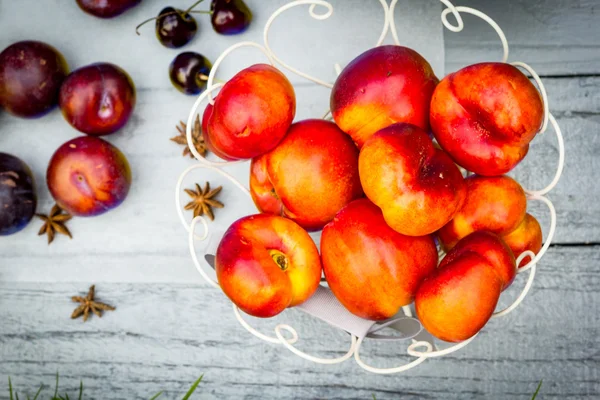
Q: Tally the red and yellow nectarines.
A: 10